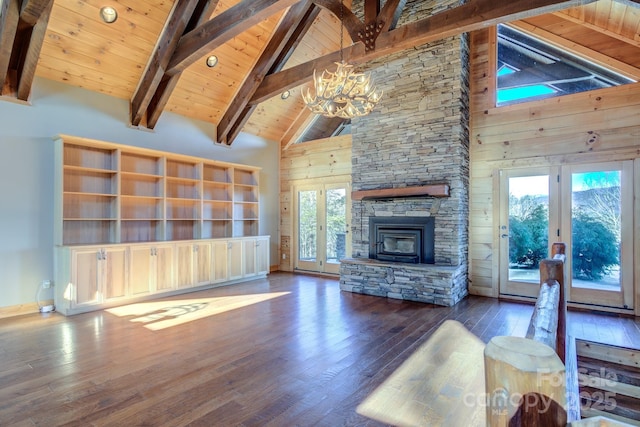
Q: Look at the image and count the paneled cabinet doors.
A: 10